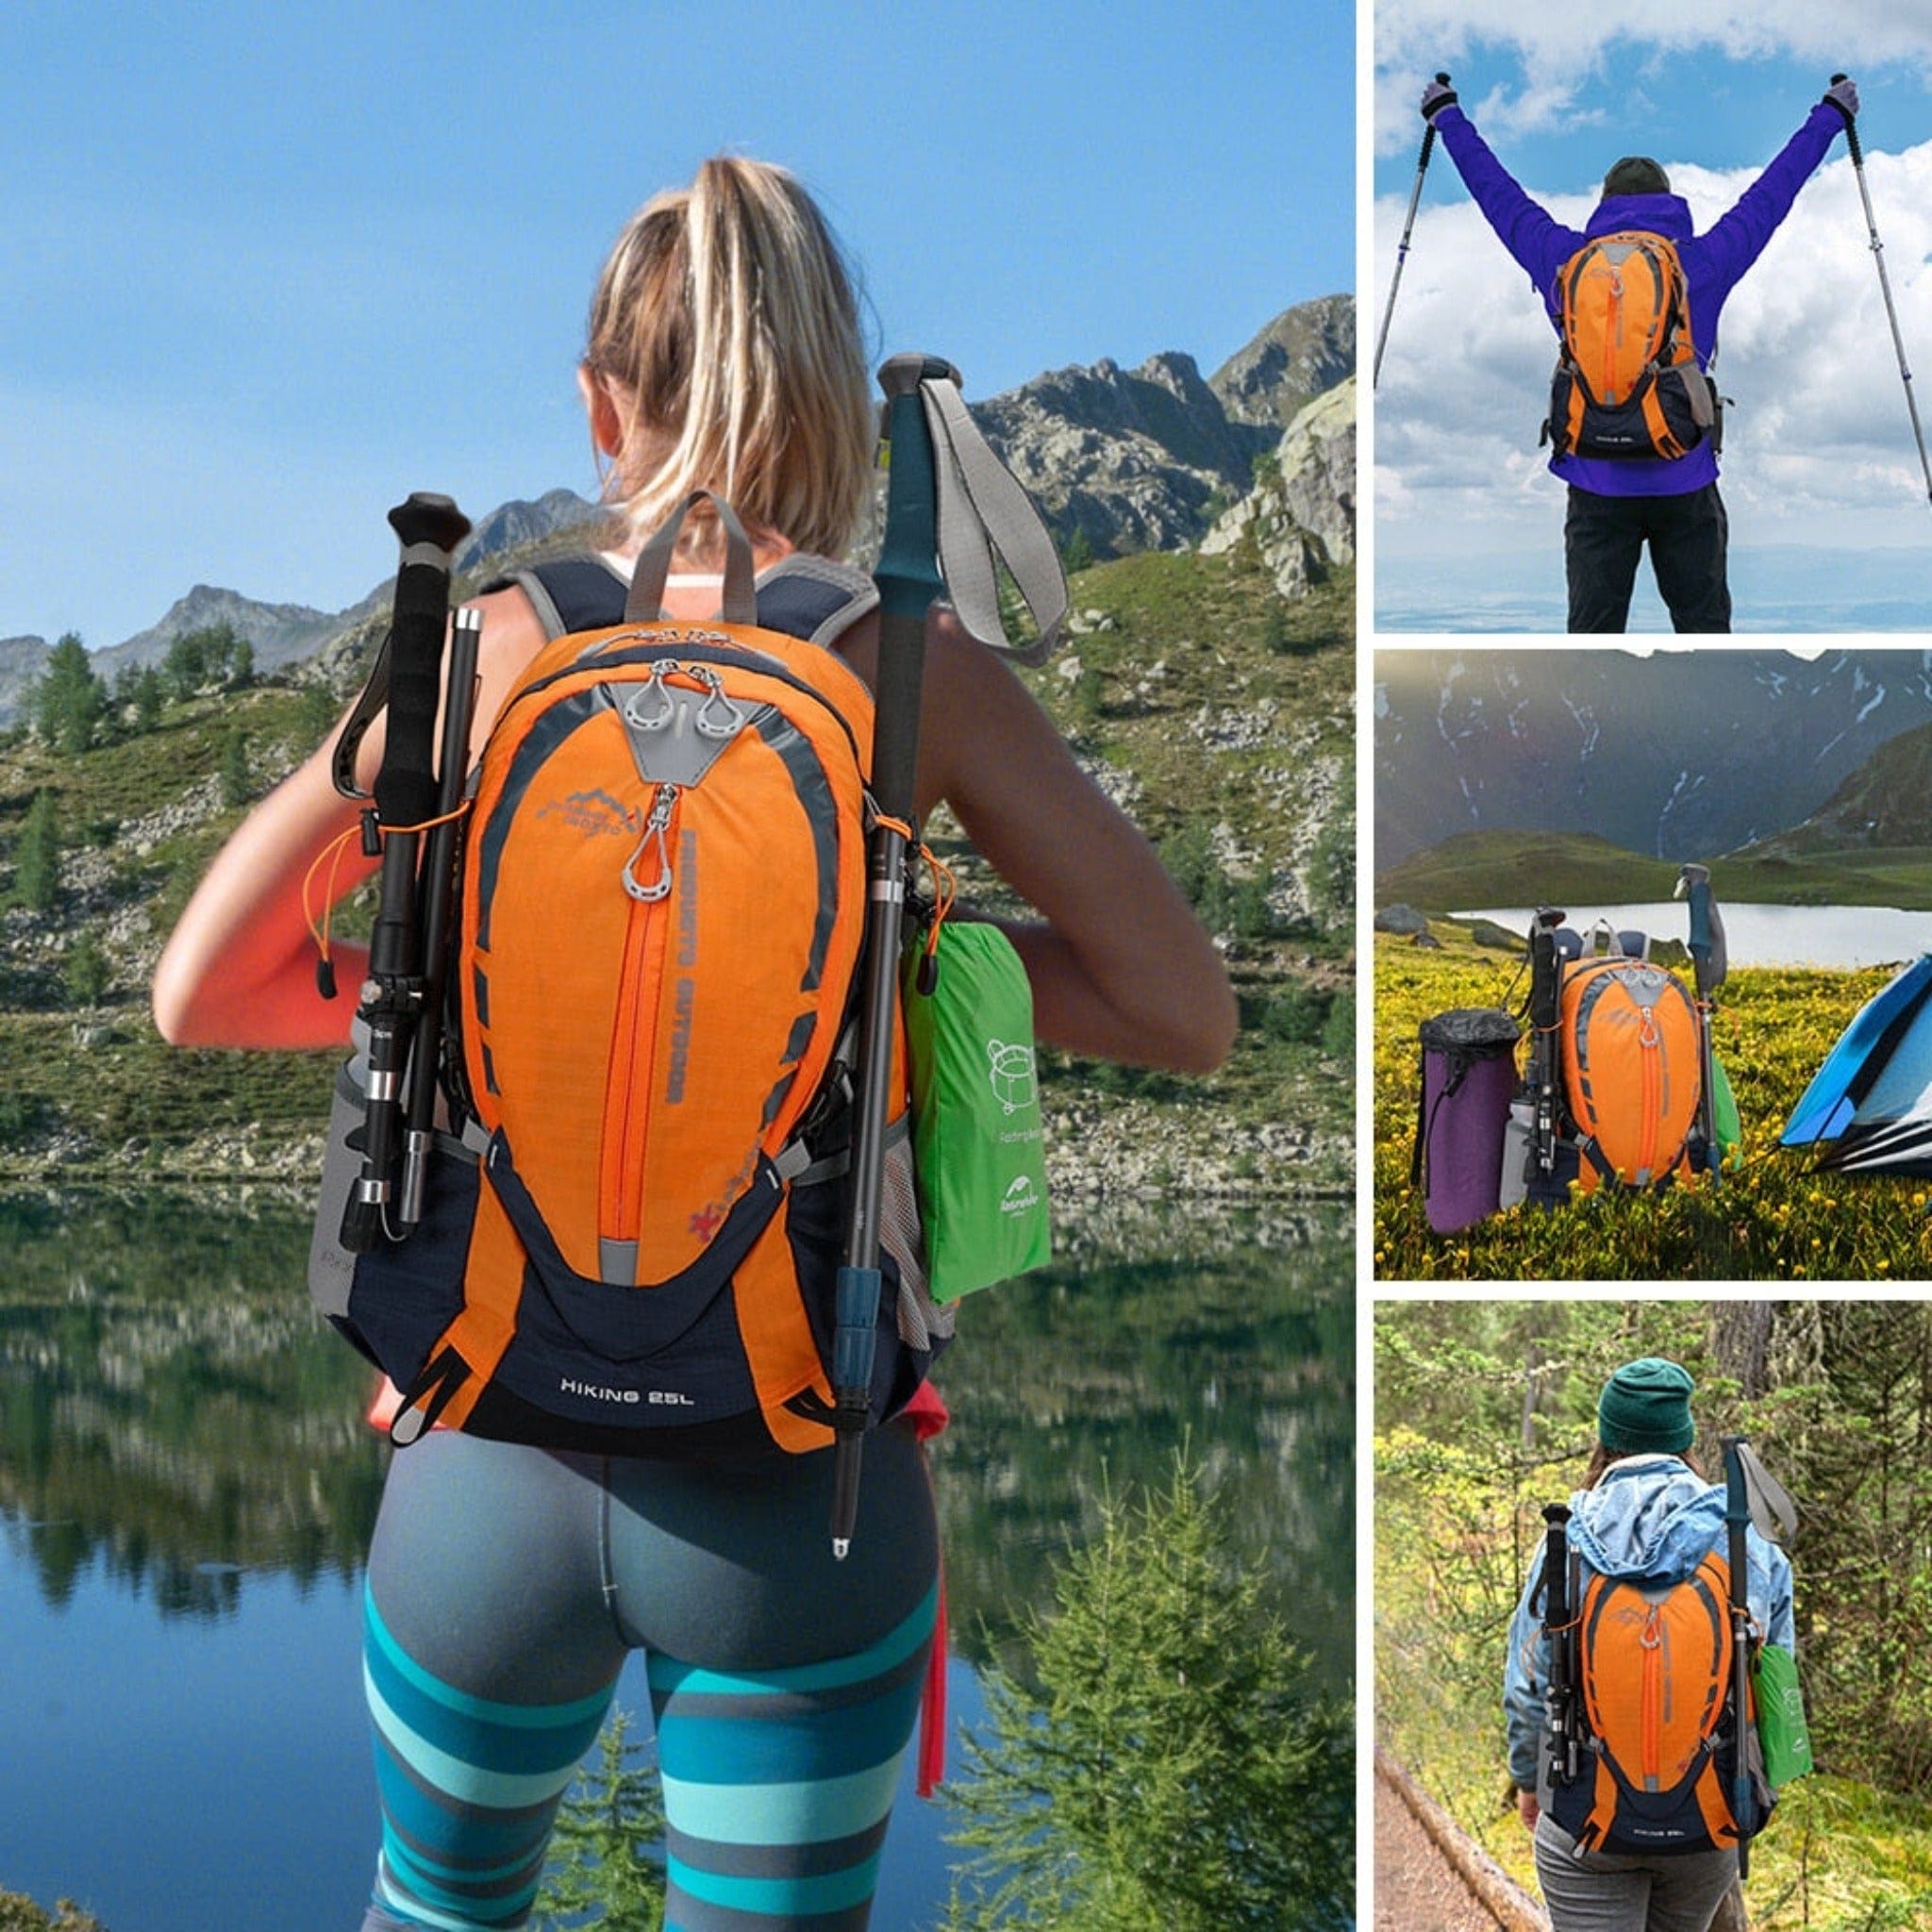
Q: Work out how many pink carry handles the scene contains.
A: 0